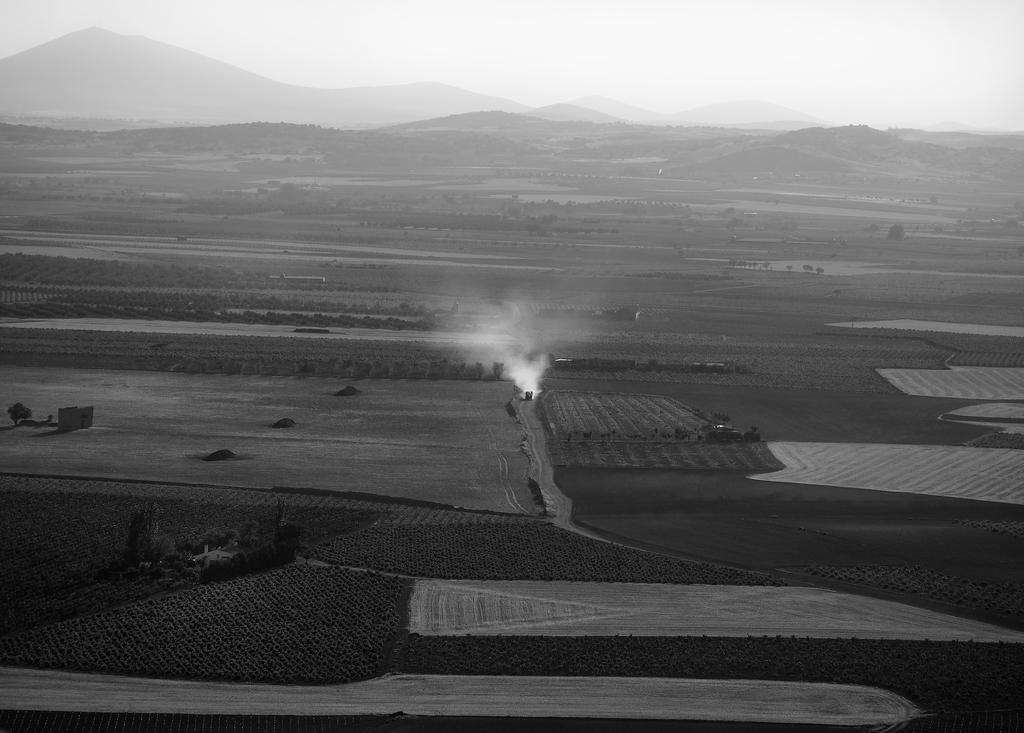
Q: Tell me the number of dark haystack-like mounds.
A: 3